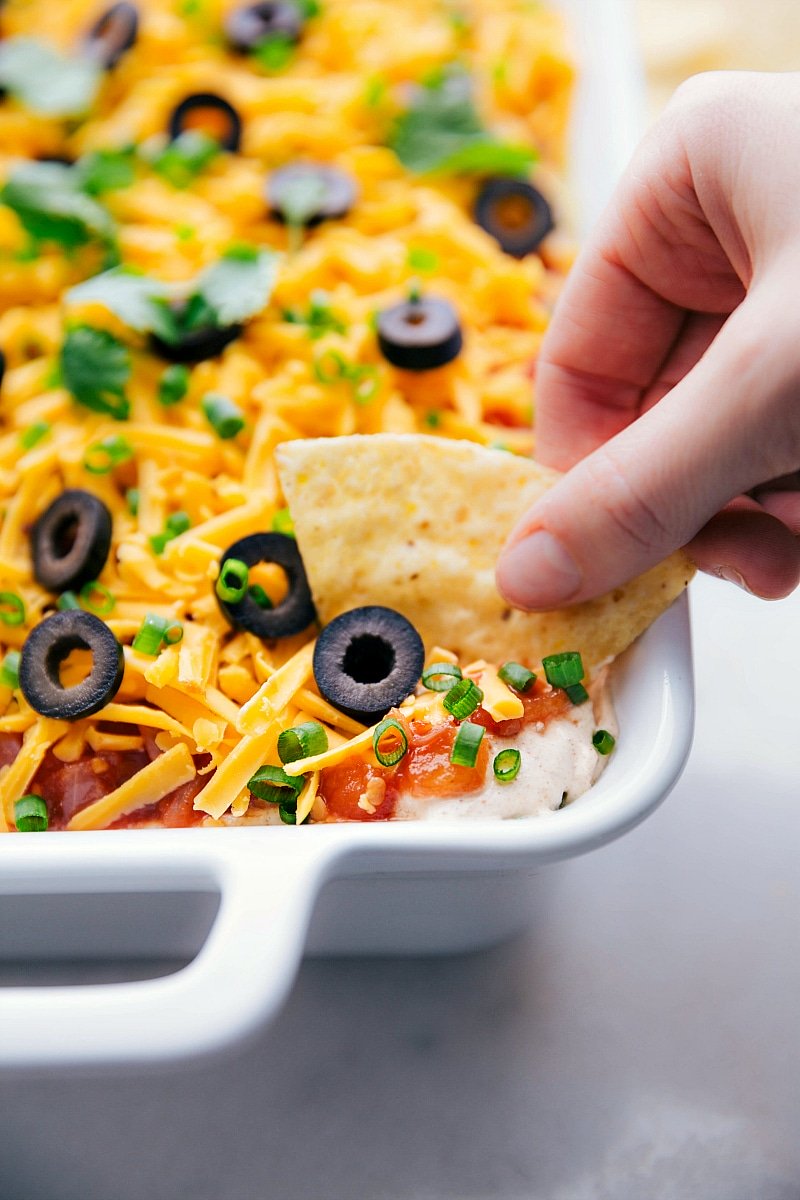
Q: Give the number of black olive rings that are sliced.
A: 11